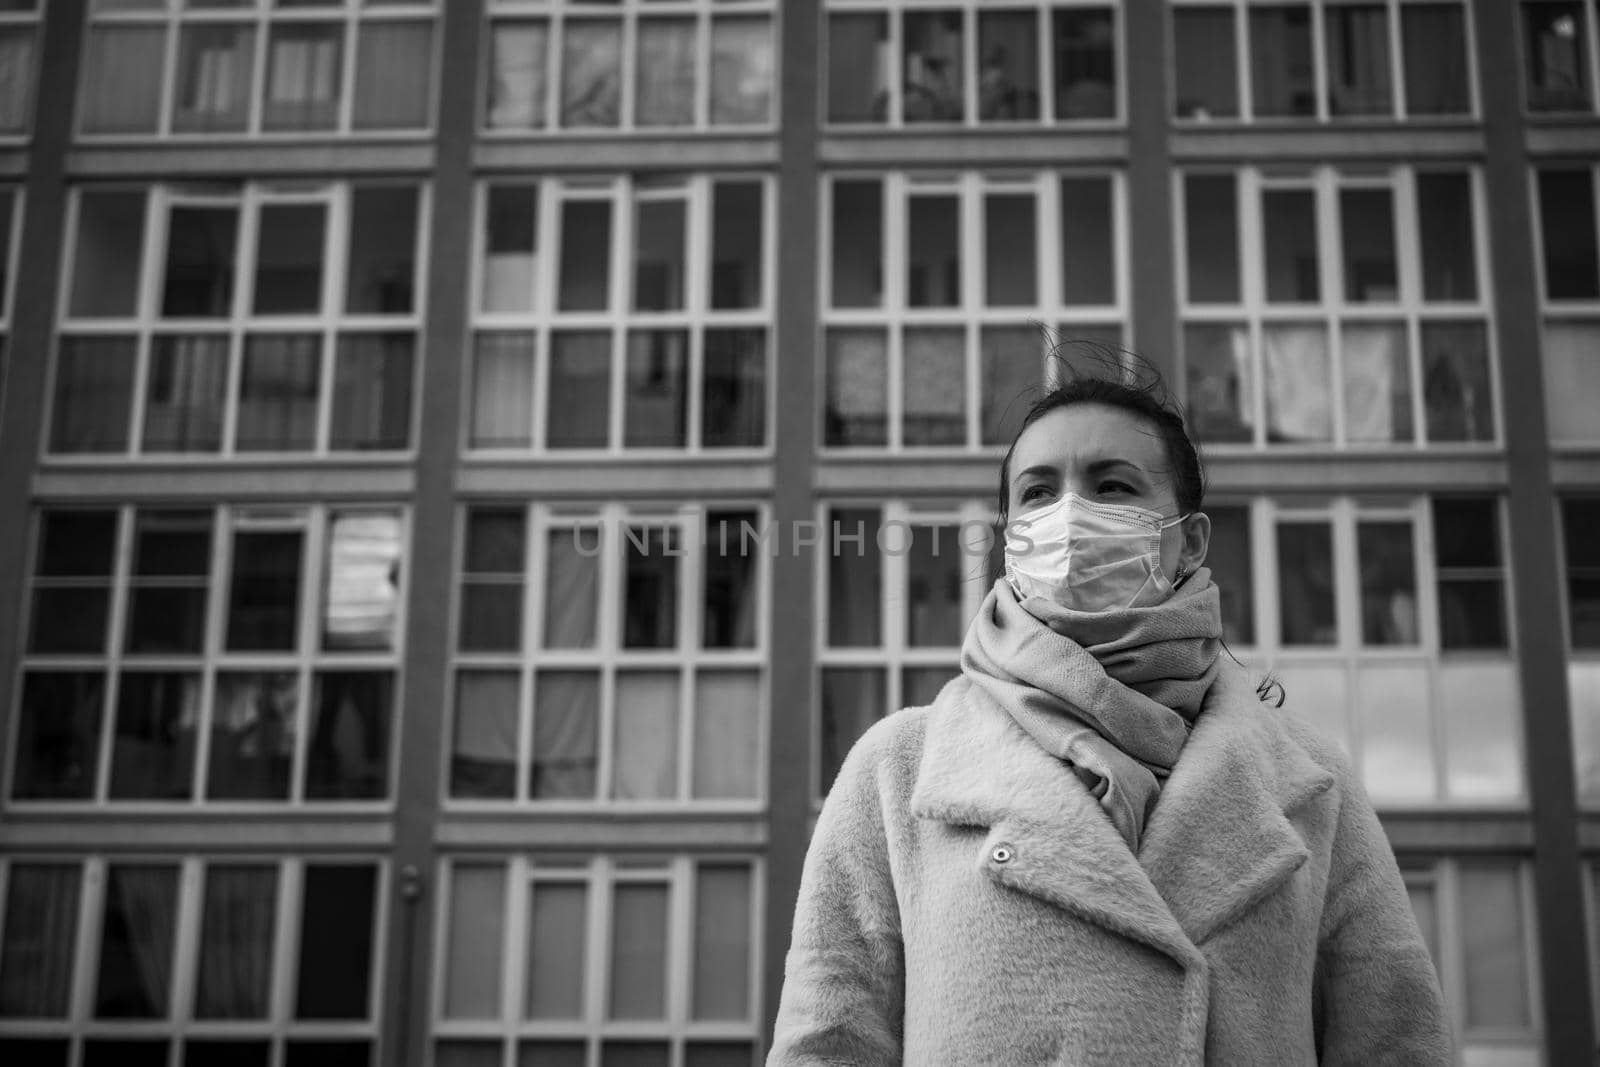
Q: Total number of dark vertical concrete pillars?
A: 5